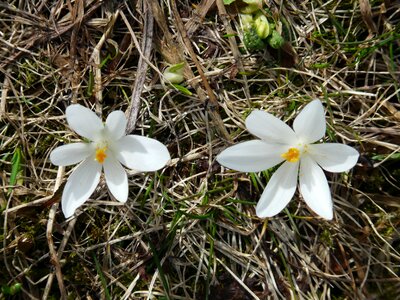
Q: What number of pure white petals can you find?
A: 12